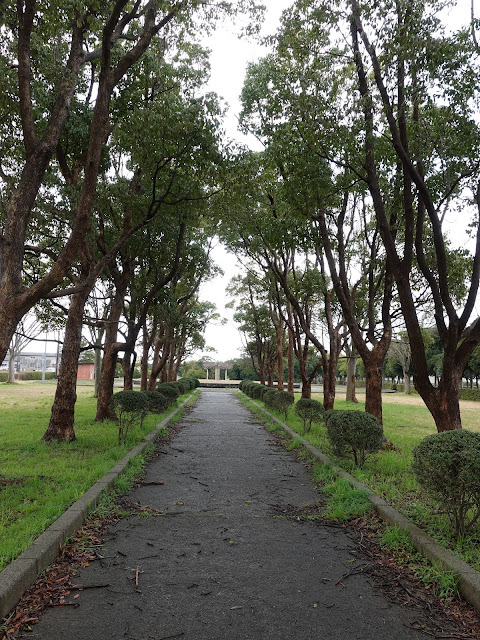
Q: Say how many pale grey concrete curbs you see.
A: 2